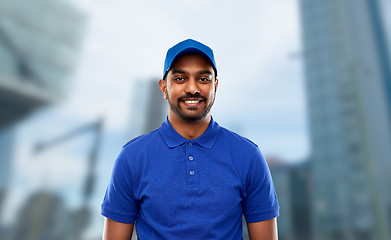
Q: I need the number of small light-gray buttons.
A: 3